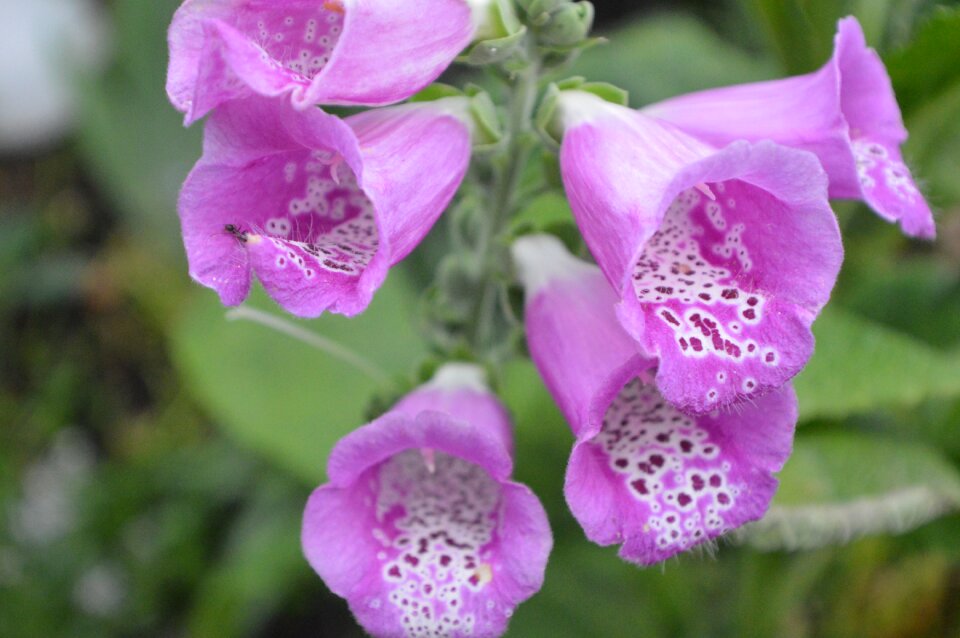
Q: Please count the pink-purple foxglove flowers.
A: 6